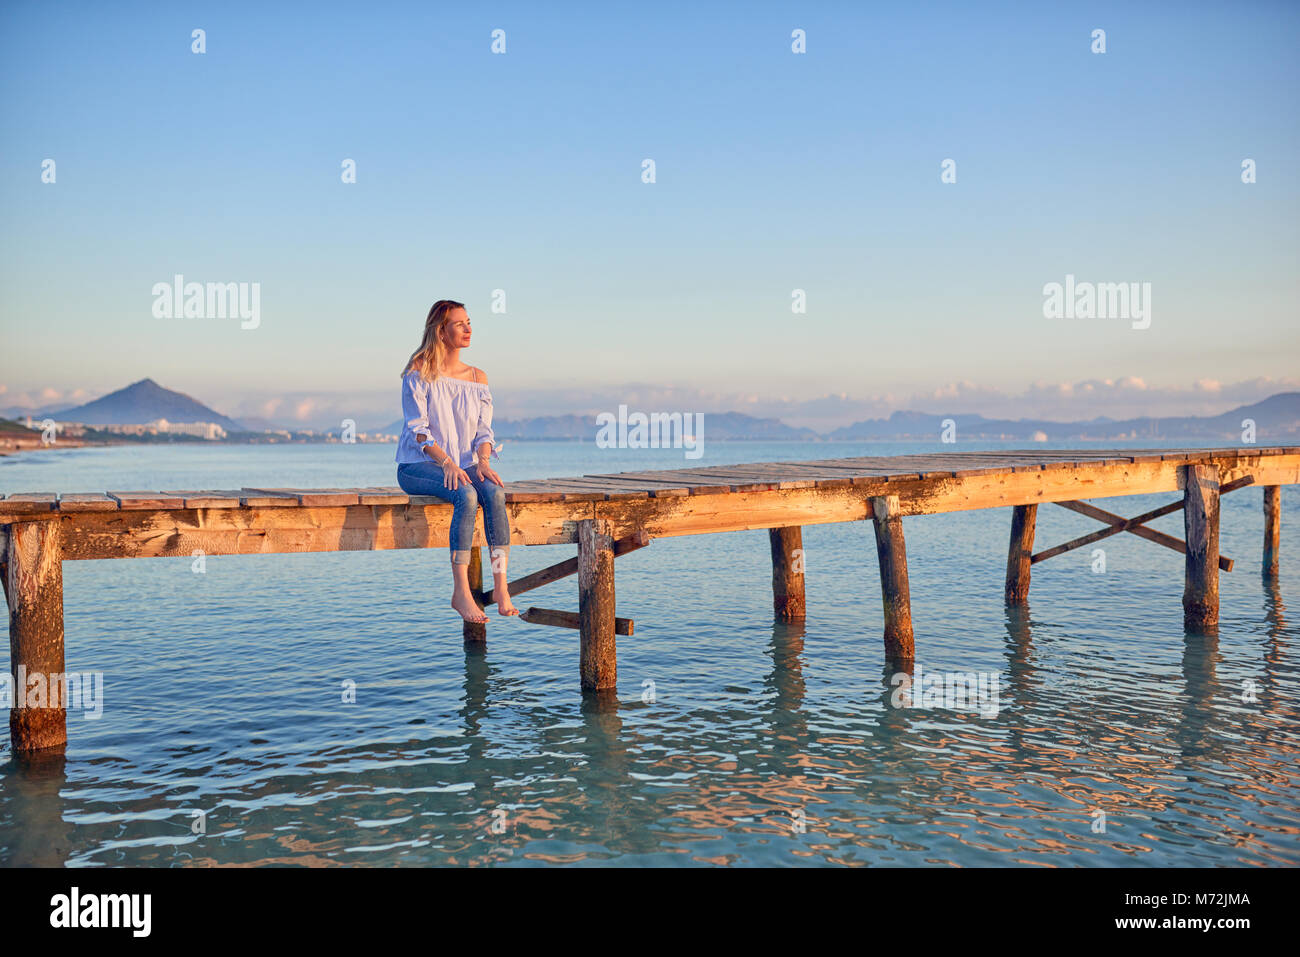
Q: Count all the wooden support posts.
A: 8